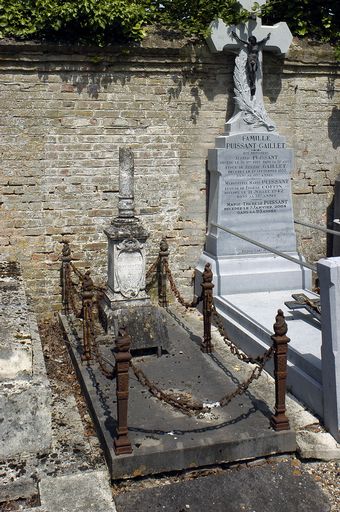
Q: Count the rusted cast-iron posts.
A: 6